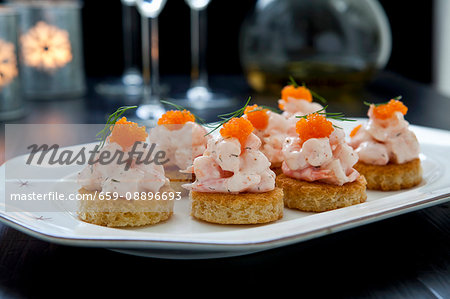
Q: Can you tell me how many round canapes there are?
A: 7